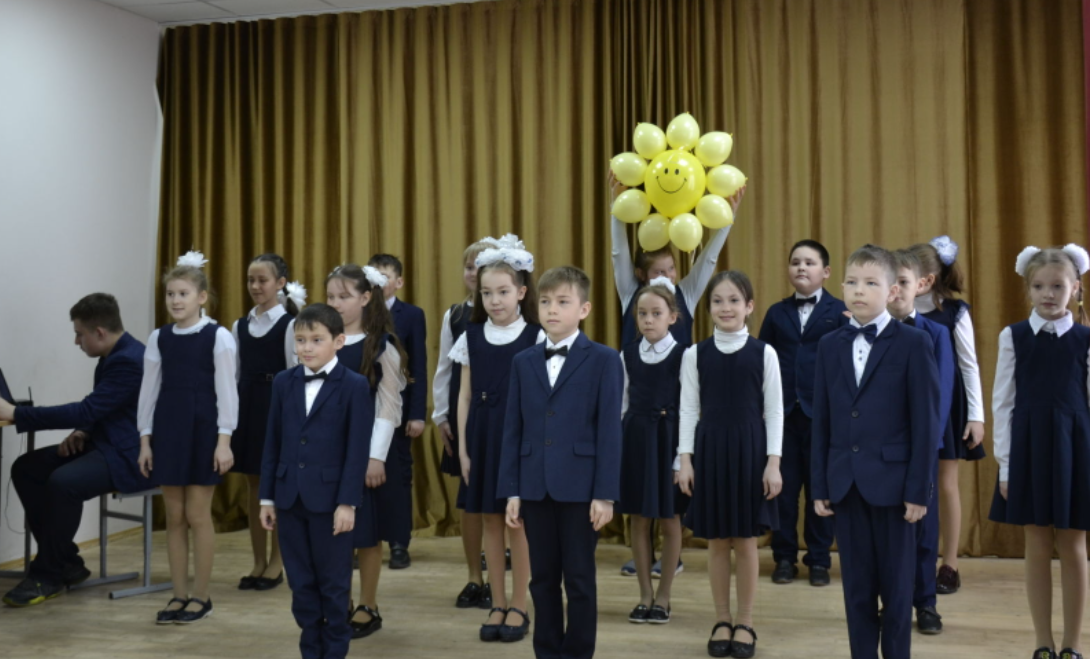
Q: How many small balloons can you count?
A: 9